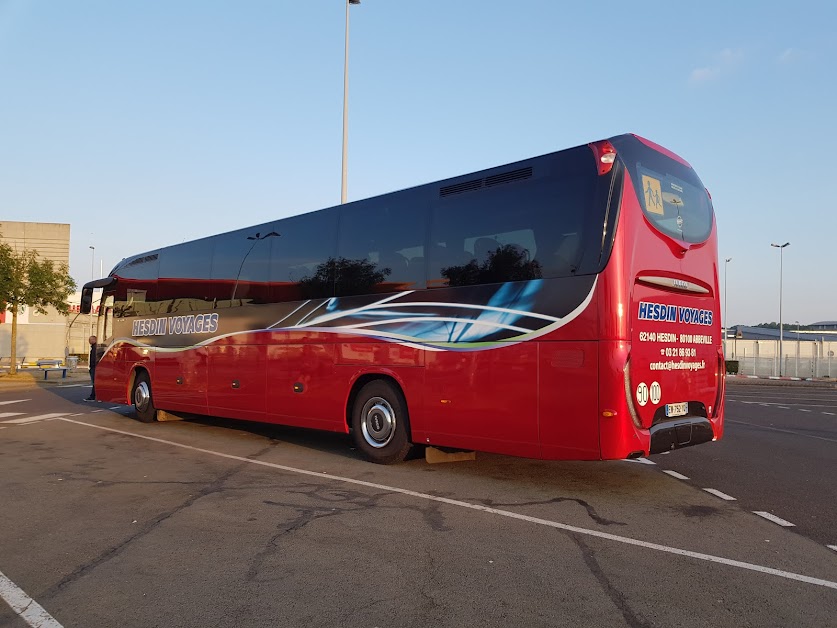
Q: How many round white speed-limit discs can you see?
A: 2